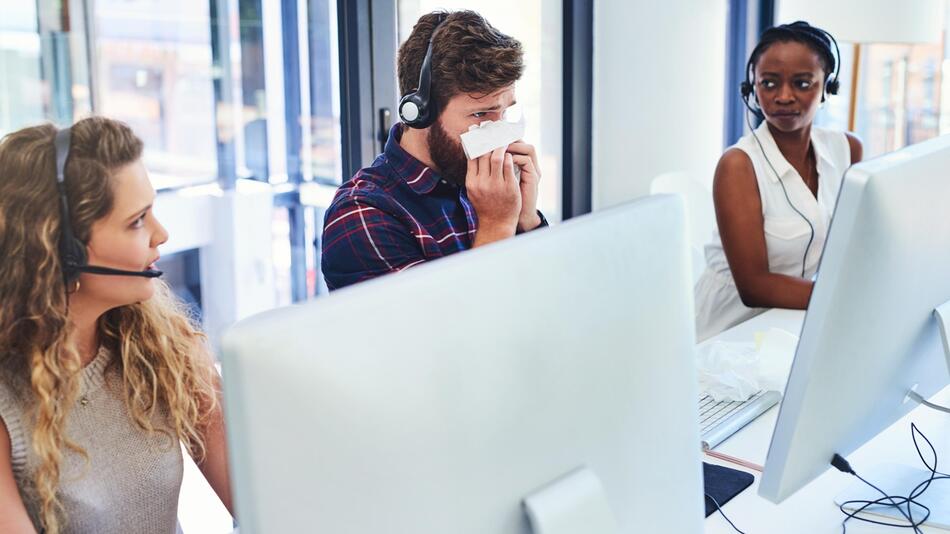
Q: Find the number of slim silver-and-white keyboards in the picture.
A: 1